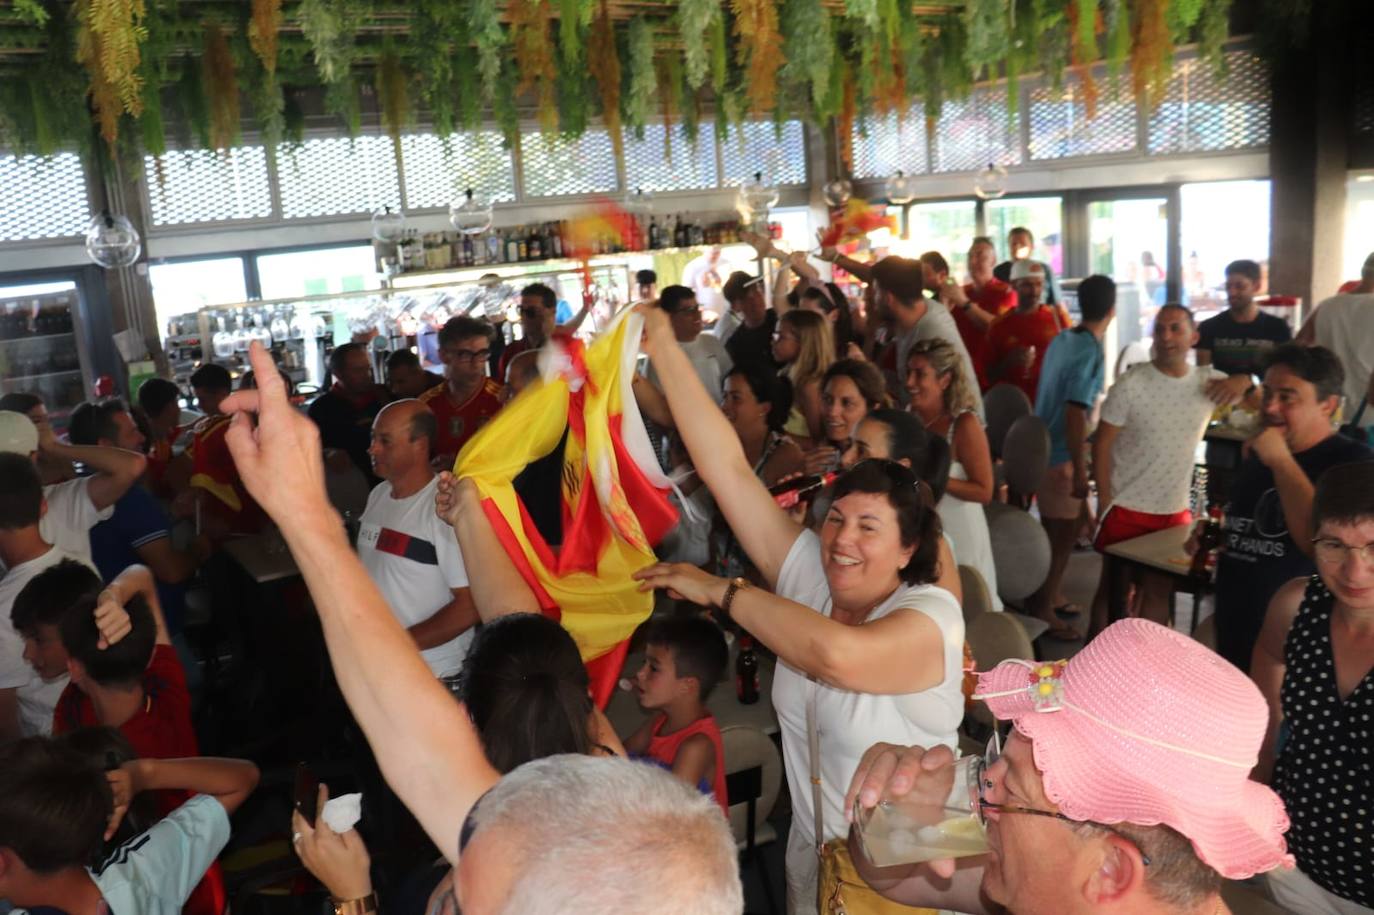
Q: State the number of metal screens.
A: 11